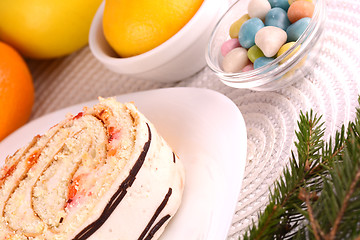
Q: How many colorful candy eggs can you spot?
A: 15